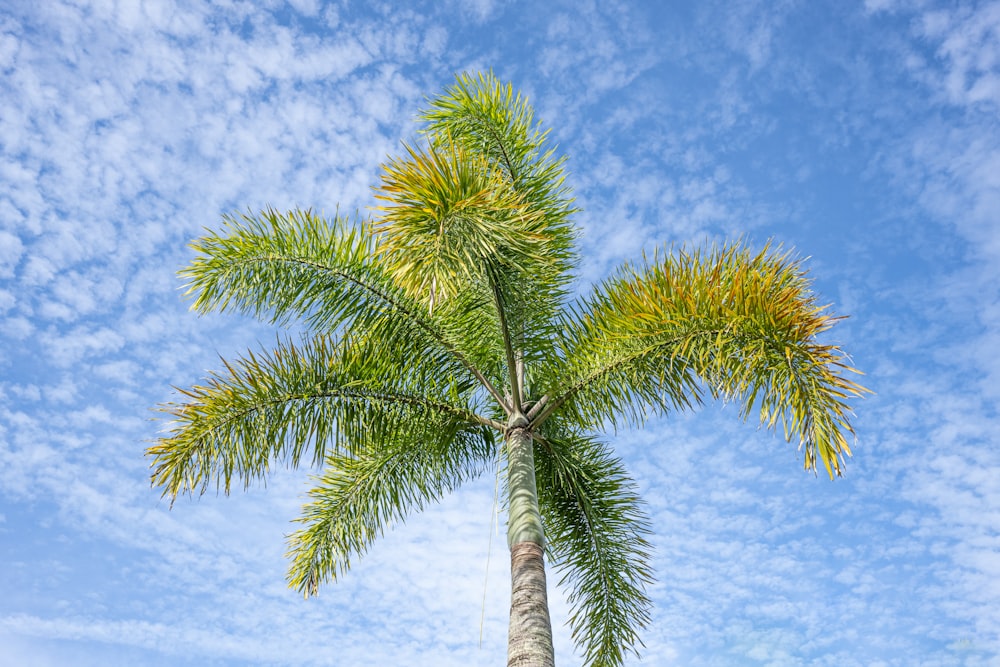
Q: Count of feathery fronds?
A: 7